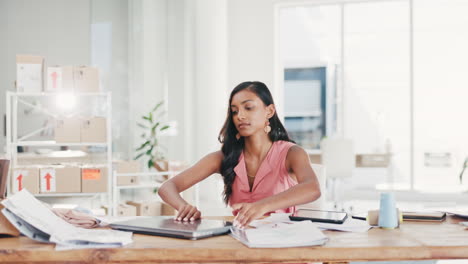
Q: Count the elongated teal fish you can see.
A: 0